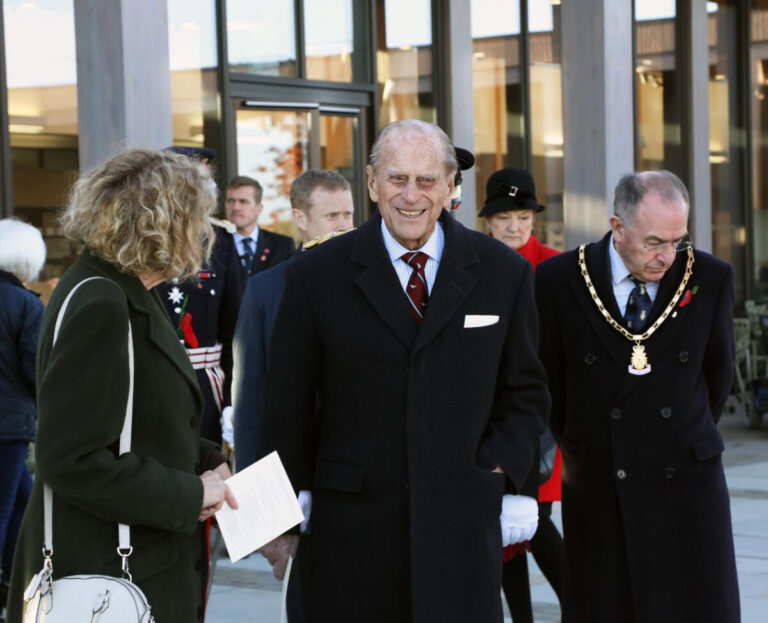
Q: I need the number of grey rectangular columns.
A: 4